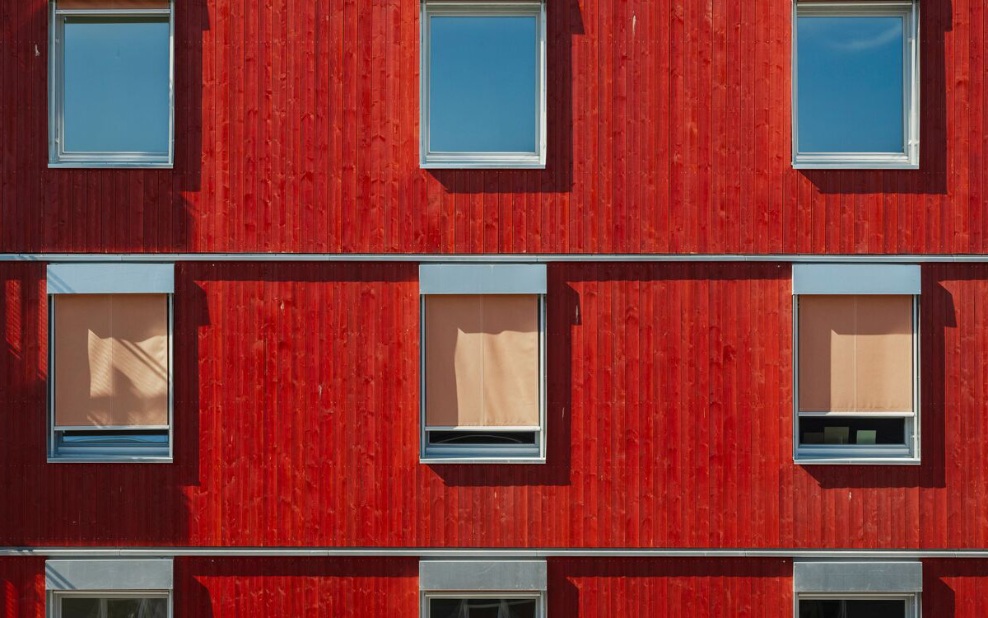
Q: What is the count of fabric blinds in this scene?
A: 3